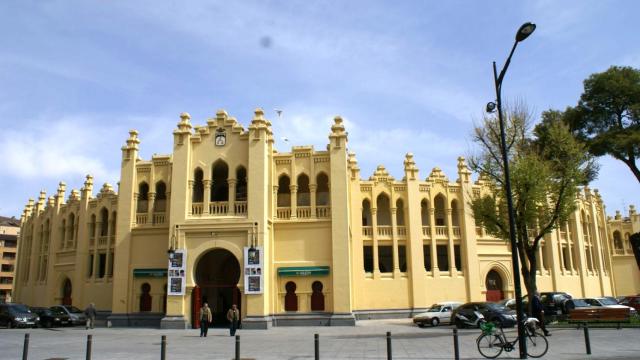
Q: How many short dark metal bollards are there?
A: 8